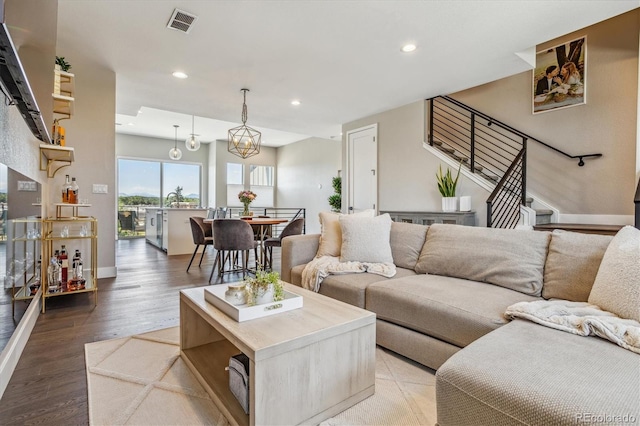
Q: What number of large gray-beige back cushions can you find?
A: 3